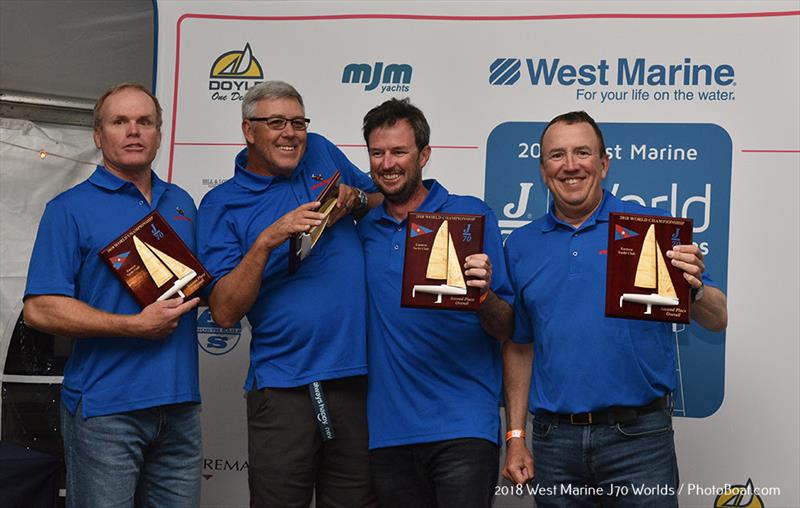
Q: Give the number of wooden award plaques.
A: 4